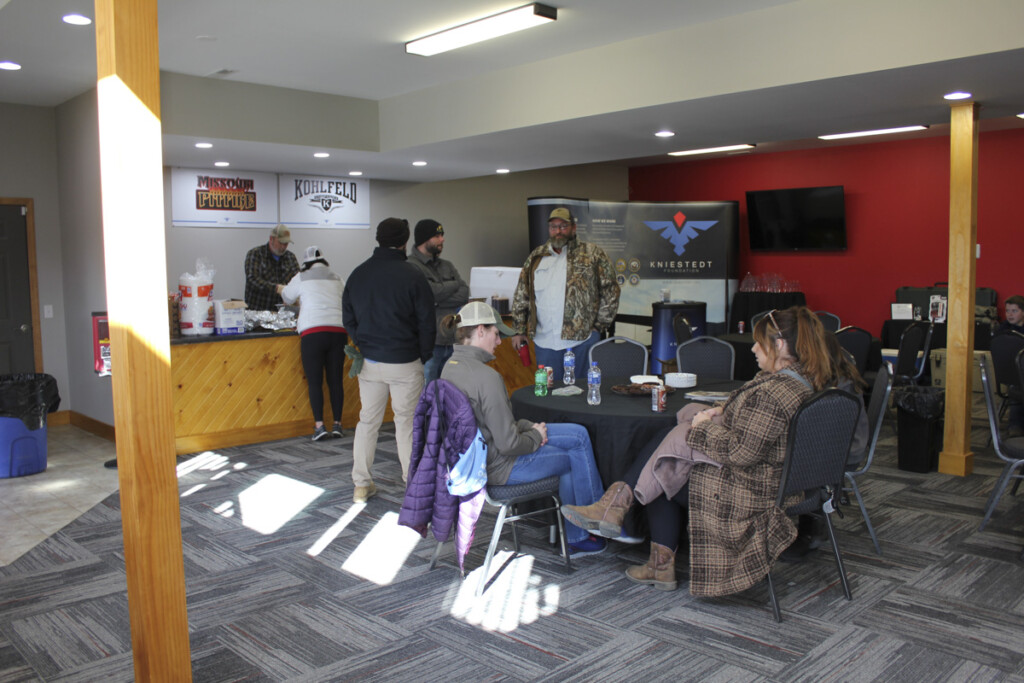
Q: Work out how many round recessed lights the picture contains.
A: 10